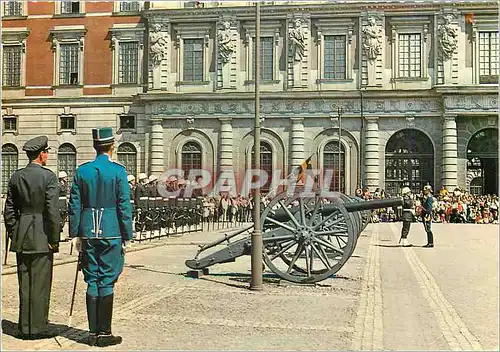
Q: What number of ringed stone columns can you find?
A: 5